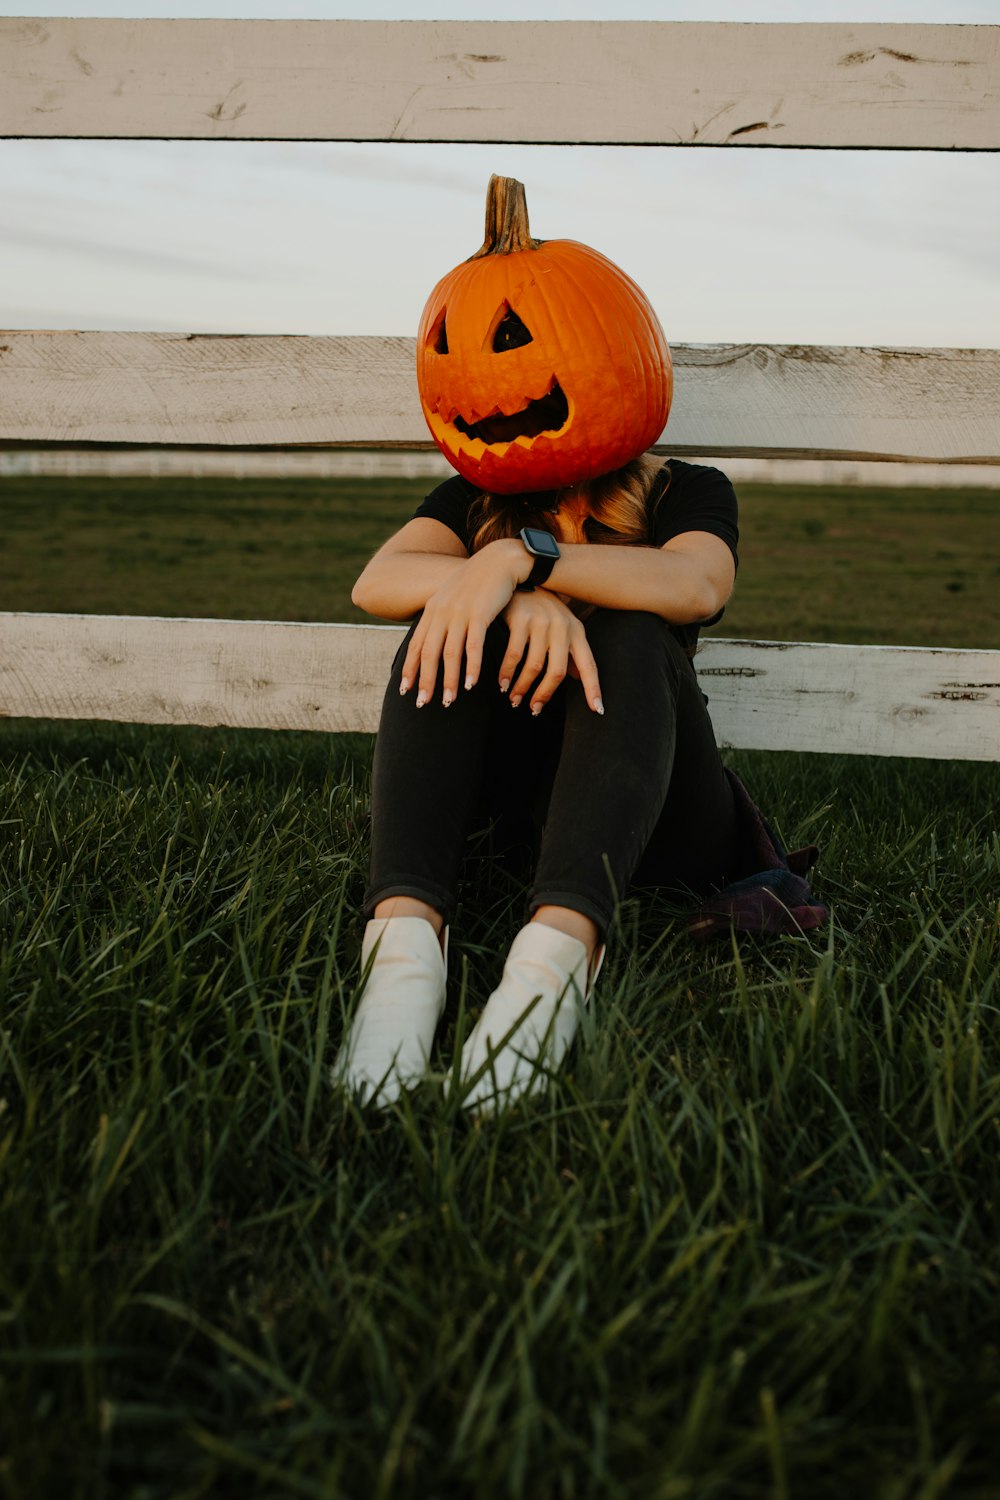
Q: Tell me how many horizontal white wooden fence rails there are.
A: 3